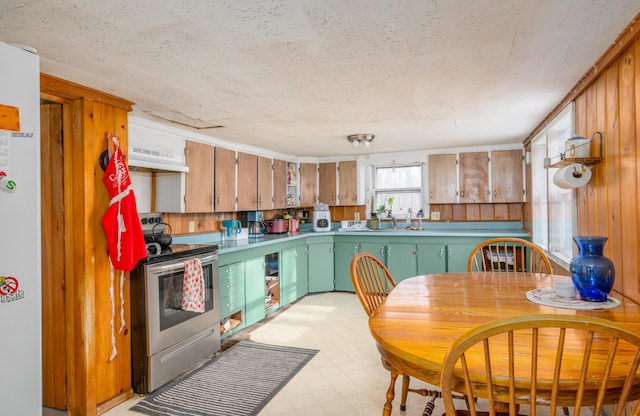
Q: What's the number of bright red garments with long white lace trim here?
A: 1